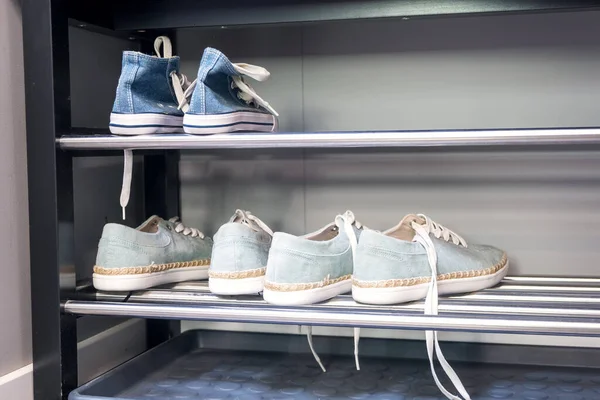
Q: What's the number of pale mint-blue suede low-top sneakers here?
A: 4